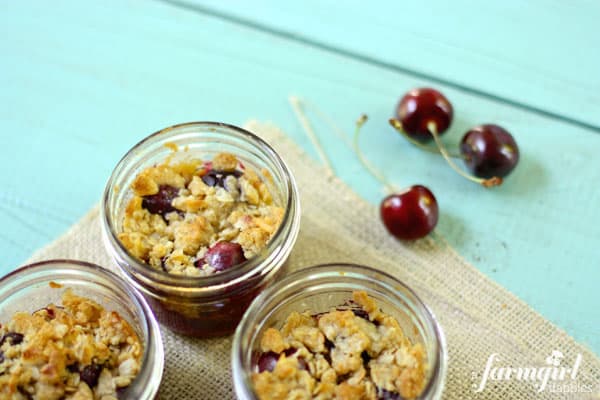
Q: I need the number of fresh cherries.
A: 3